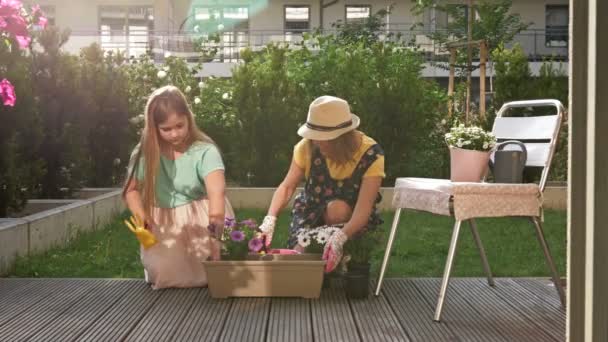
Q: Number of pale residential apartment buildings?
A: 1